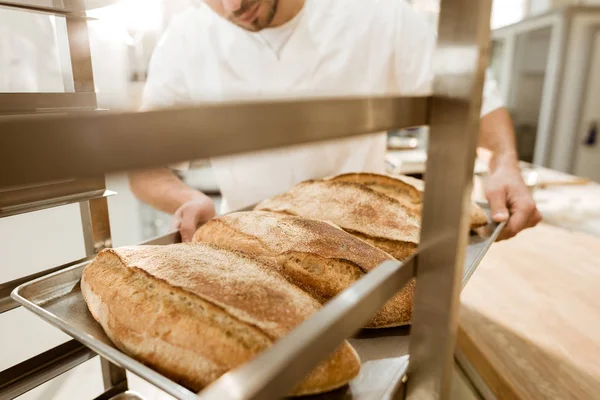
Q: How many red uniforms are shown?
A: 0